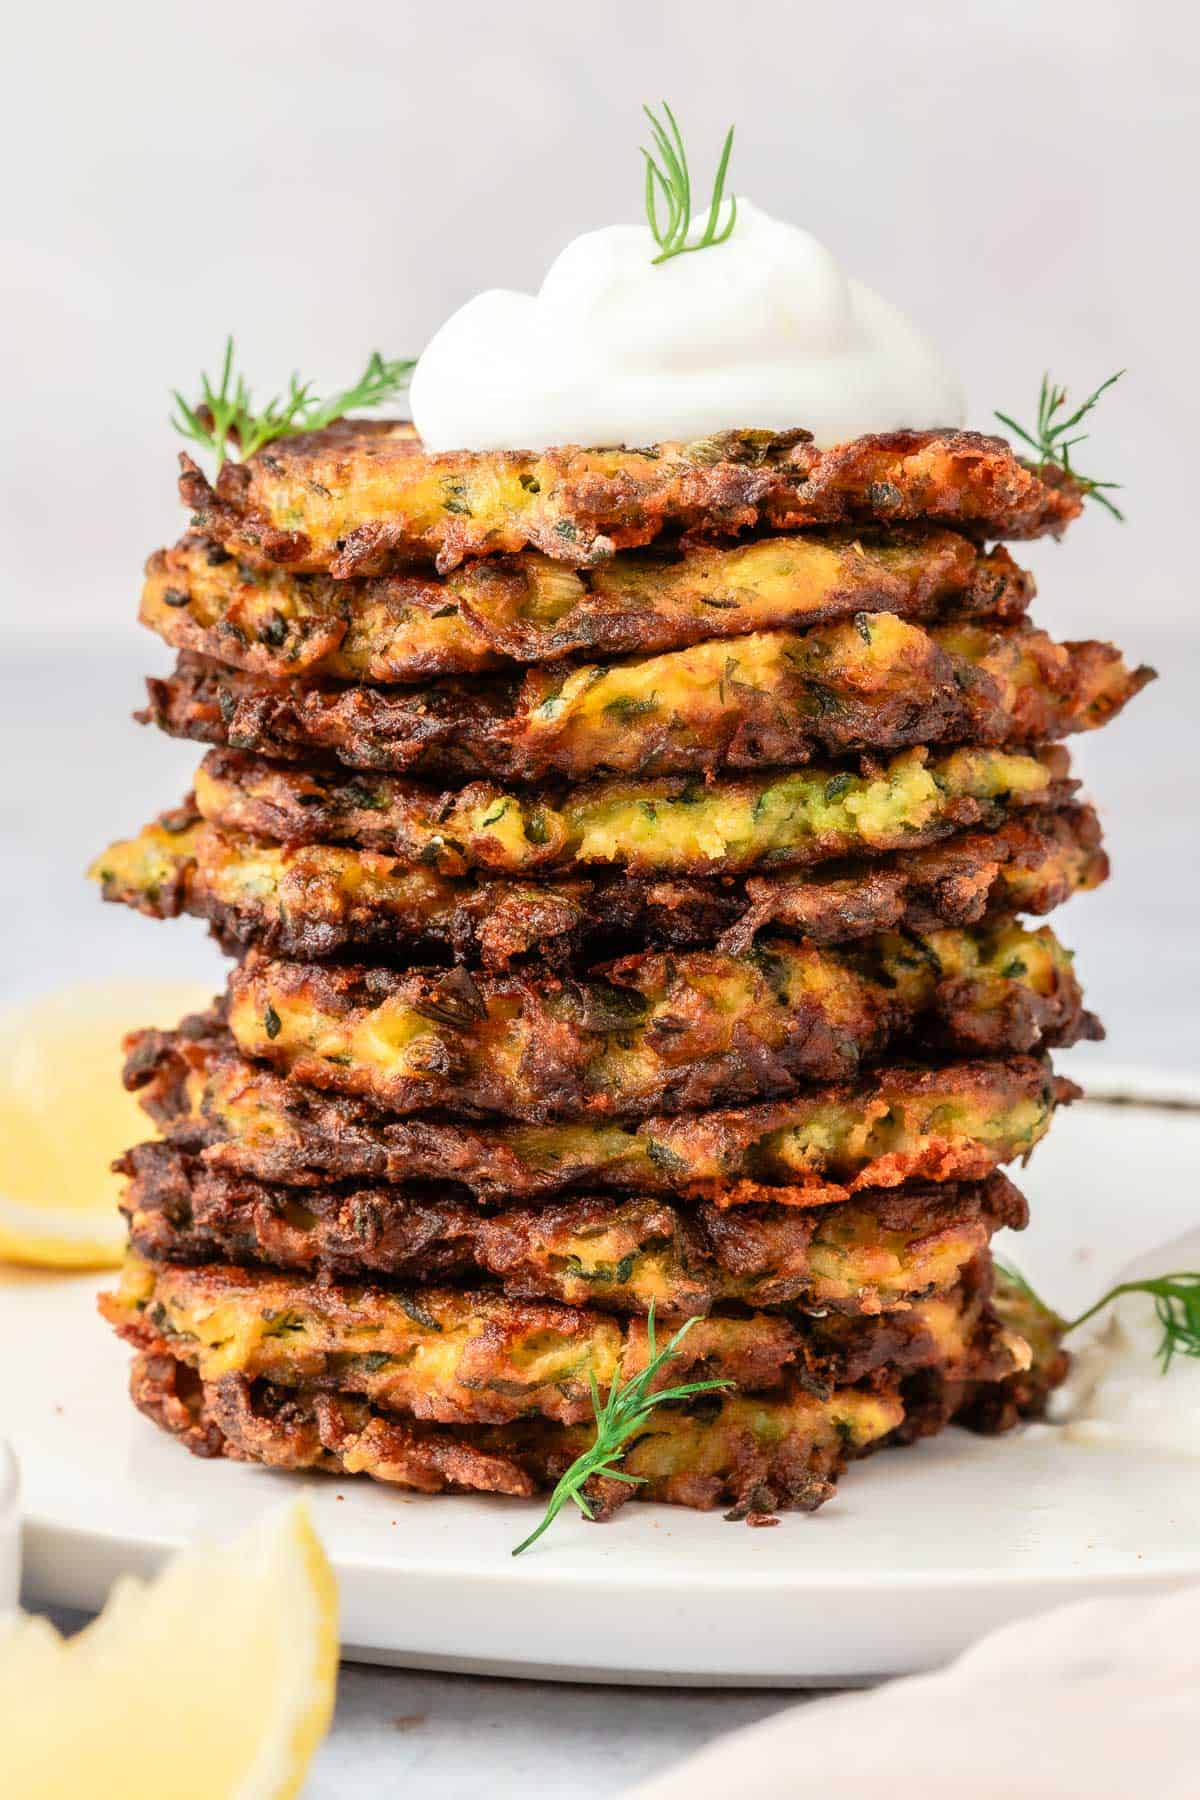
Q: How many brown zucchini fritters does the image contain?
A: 10